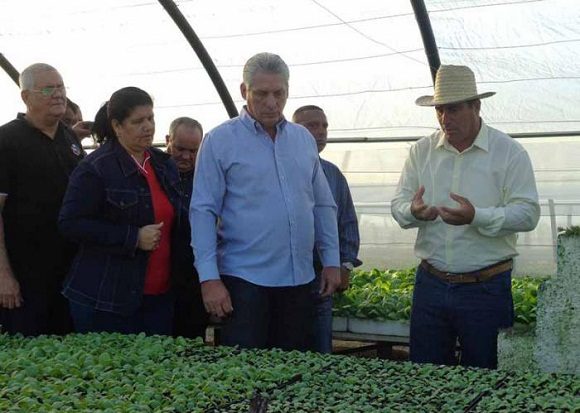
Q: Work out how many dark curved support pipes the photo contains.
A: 3